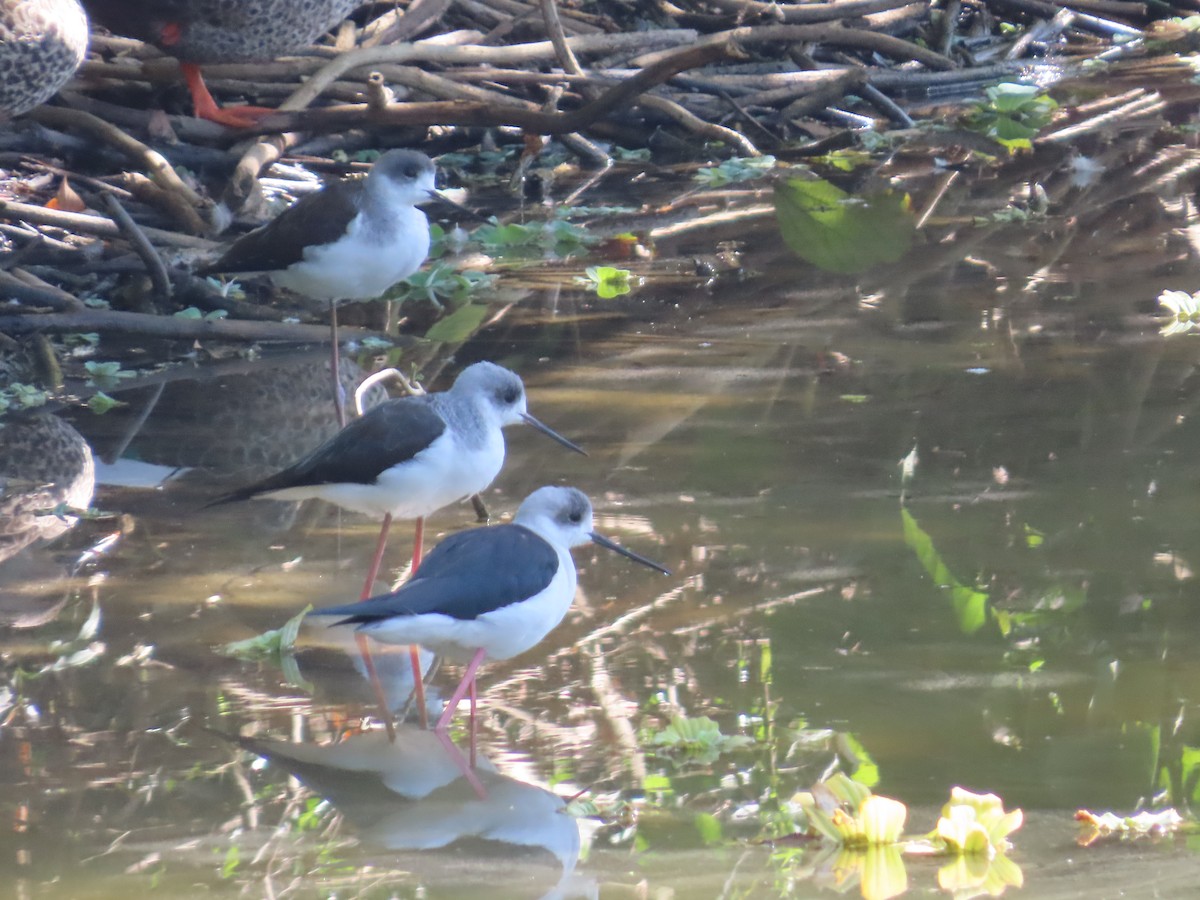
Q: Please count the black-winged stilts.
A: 3